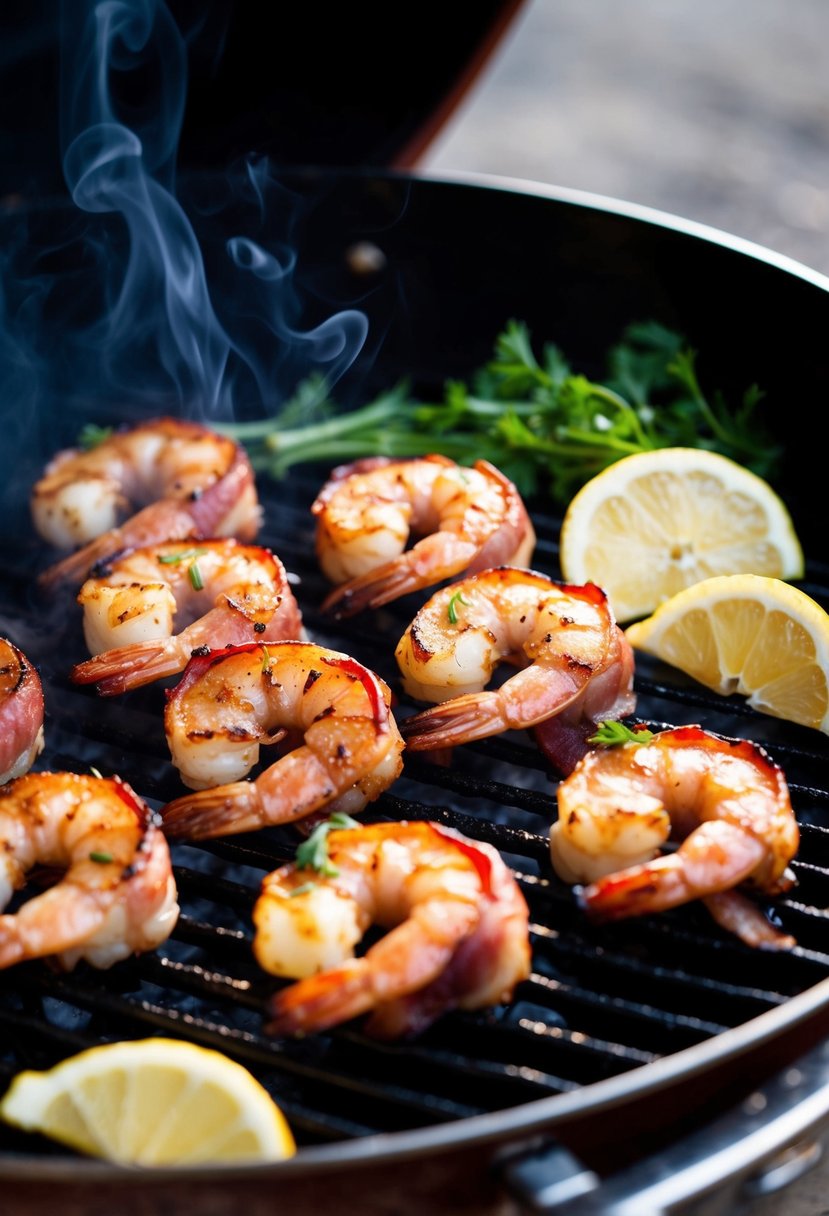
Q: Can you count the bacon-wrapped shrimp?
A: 9